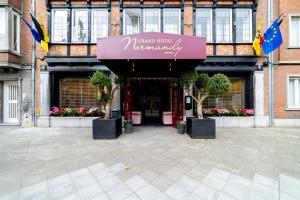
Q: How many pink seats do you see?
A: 2